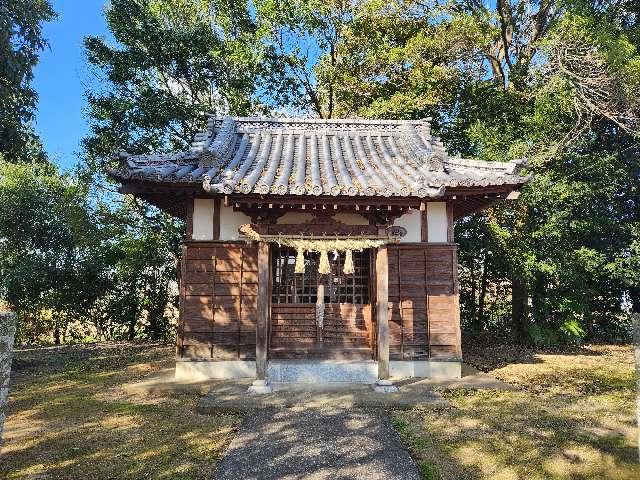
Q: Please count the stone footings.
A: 2